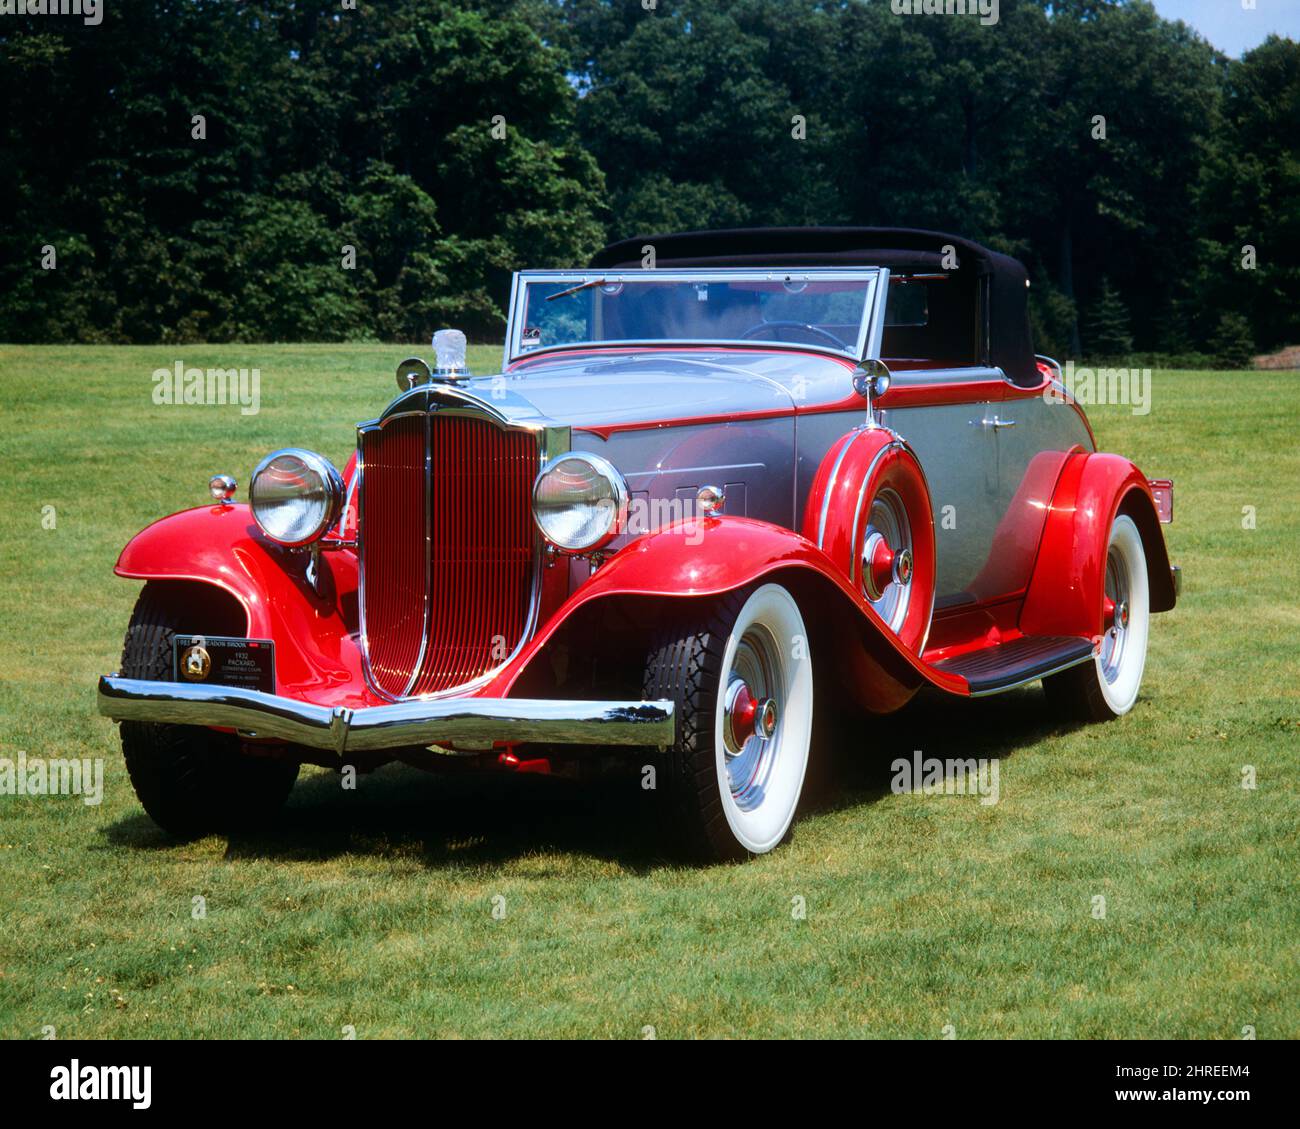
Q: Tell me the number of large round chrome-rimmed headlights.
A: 2